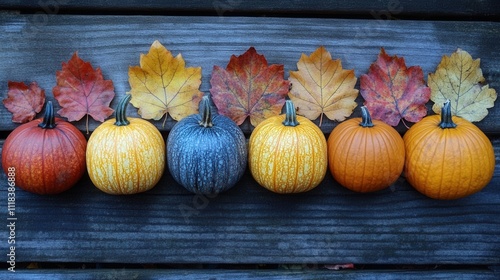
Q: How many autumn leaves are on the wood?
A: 7